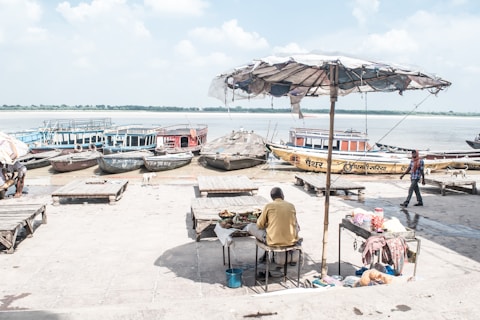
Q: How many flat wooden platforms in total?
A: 6